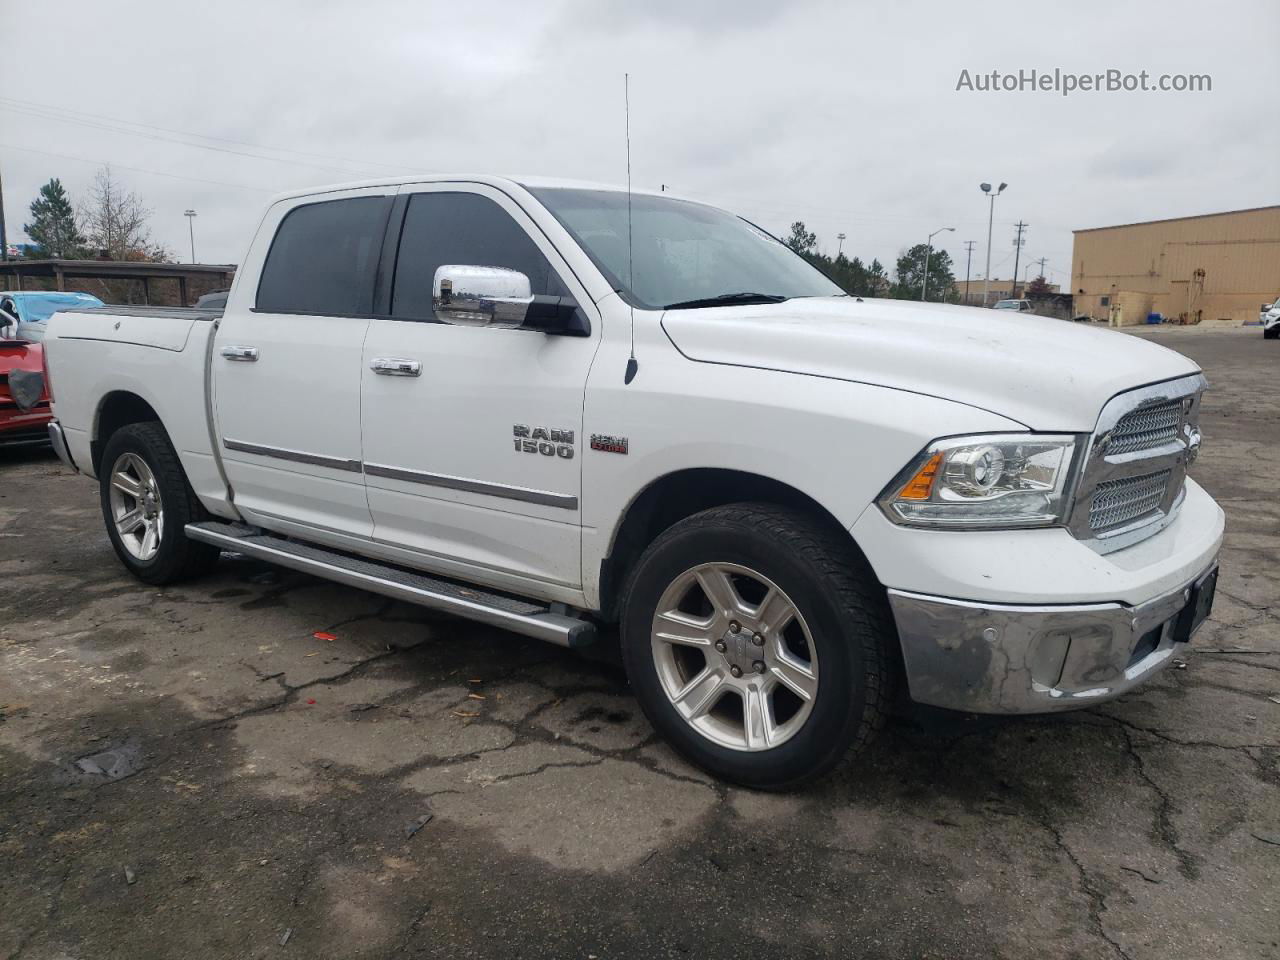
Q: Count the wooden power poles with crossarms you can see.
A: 3